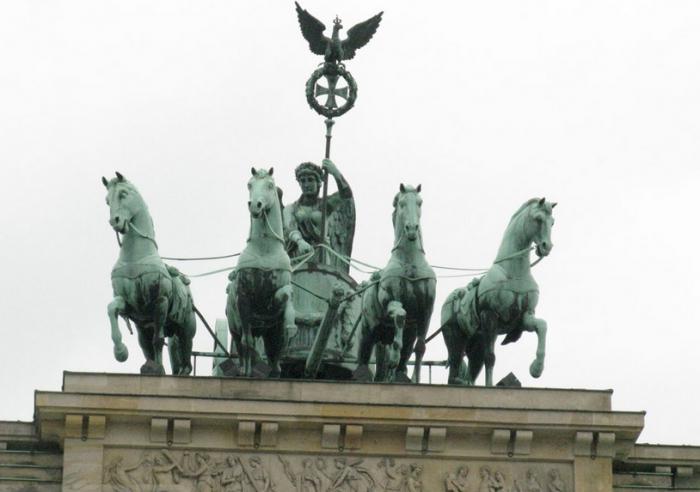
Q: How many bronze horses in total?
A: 4